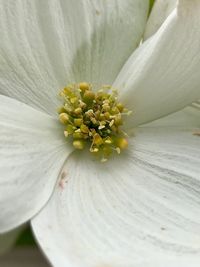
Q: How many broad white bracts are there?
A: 4